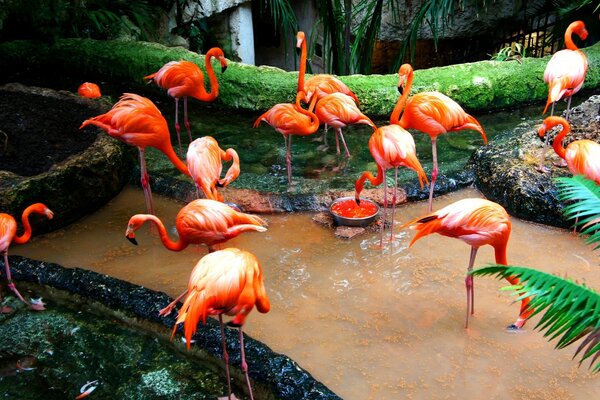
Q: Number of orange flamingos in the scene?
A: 15